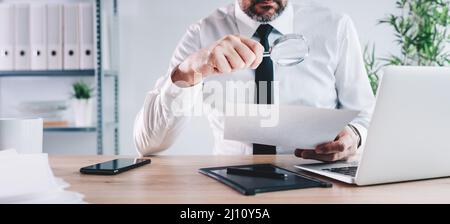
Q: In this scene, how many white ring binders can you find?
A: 6